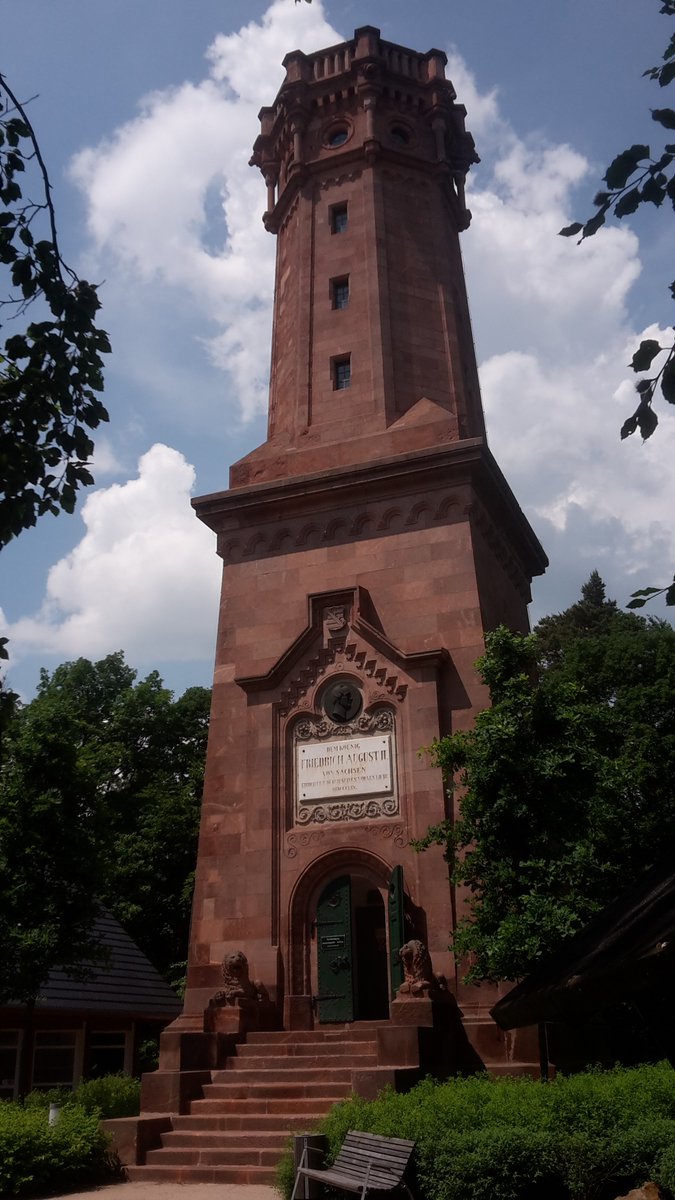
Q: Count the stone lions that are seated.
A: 2